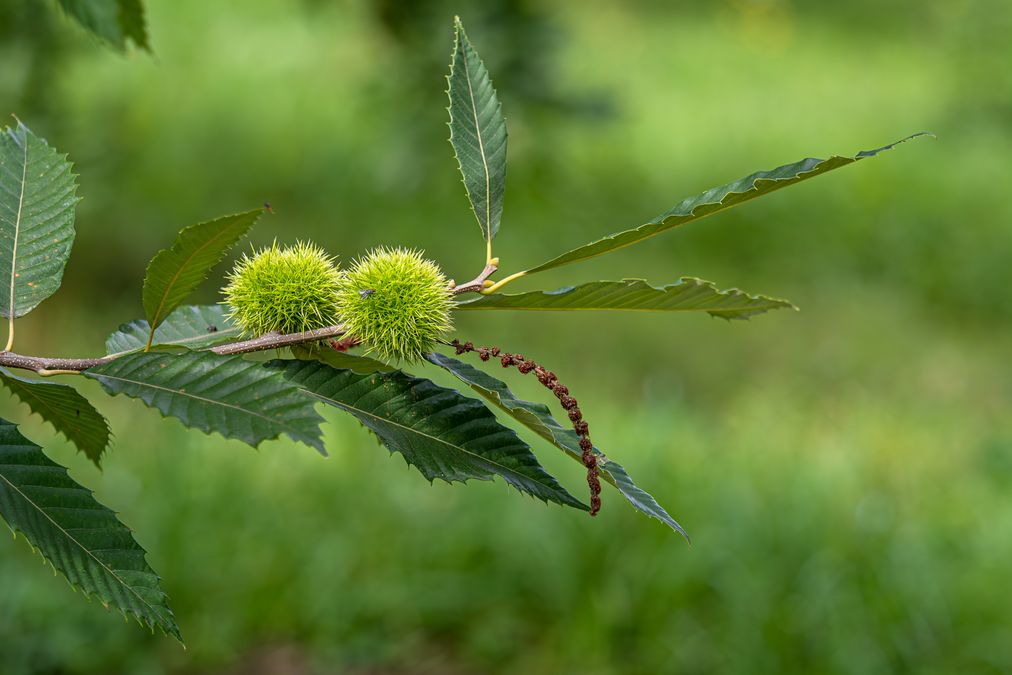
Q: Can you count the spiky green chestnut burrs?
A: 2